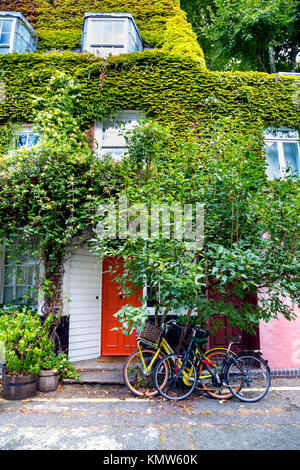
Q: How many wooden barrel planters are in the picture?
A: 2